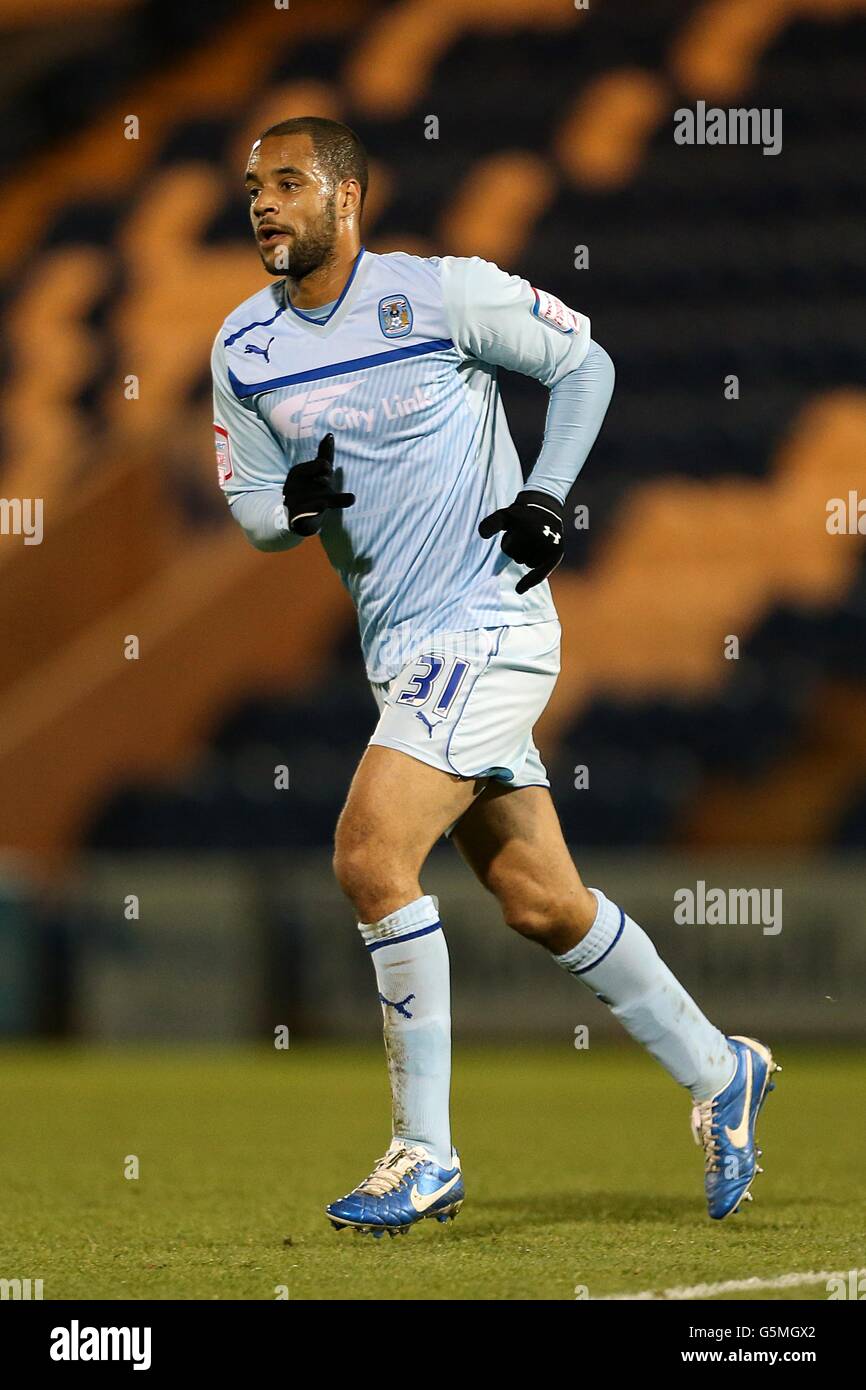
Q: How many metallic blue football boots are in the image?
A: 2